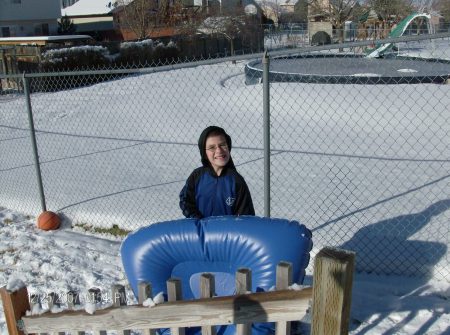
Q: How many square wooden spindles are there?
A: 10